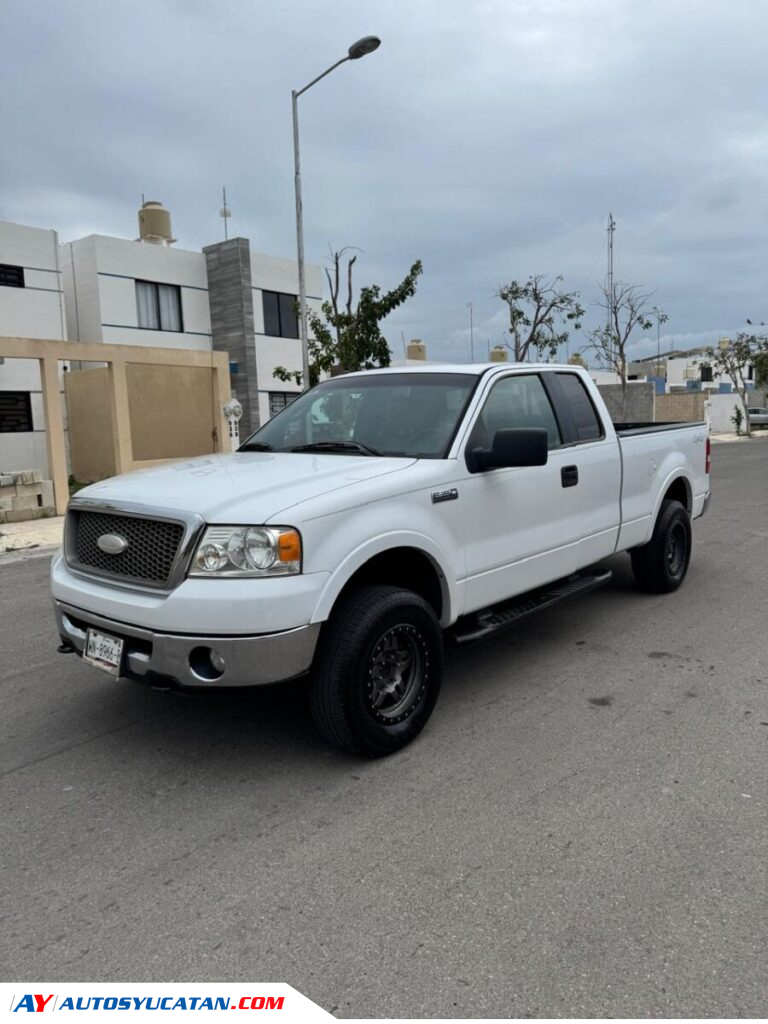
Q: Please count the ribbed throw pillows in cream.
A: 0